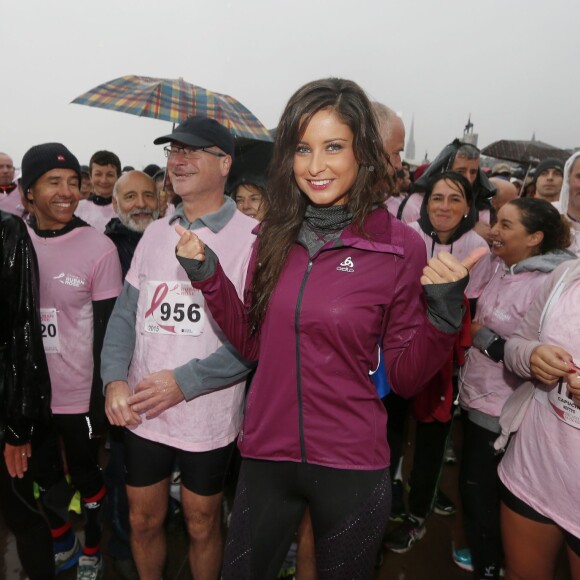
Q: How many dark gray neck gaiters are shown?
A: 1